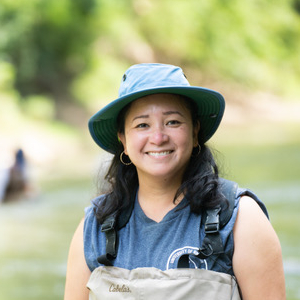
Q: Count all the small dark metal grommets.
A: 2